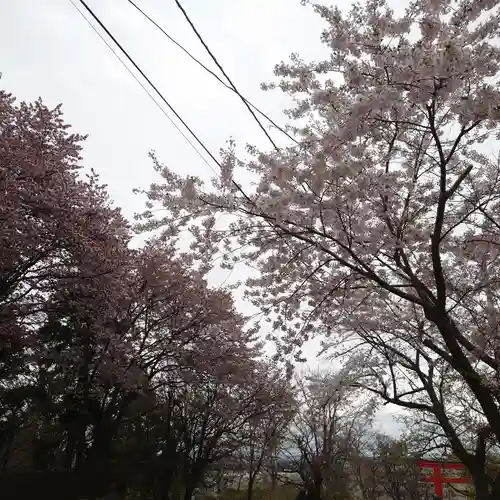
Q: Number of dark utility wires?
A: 4